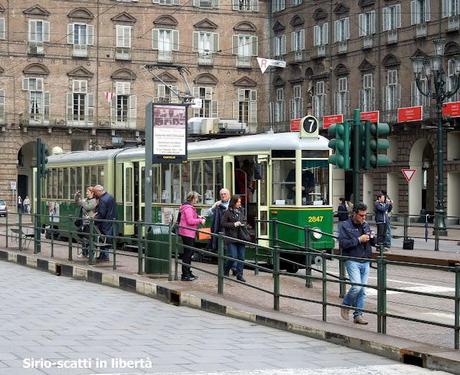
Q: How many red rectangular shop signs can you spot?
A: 5